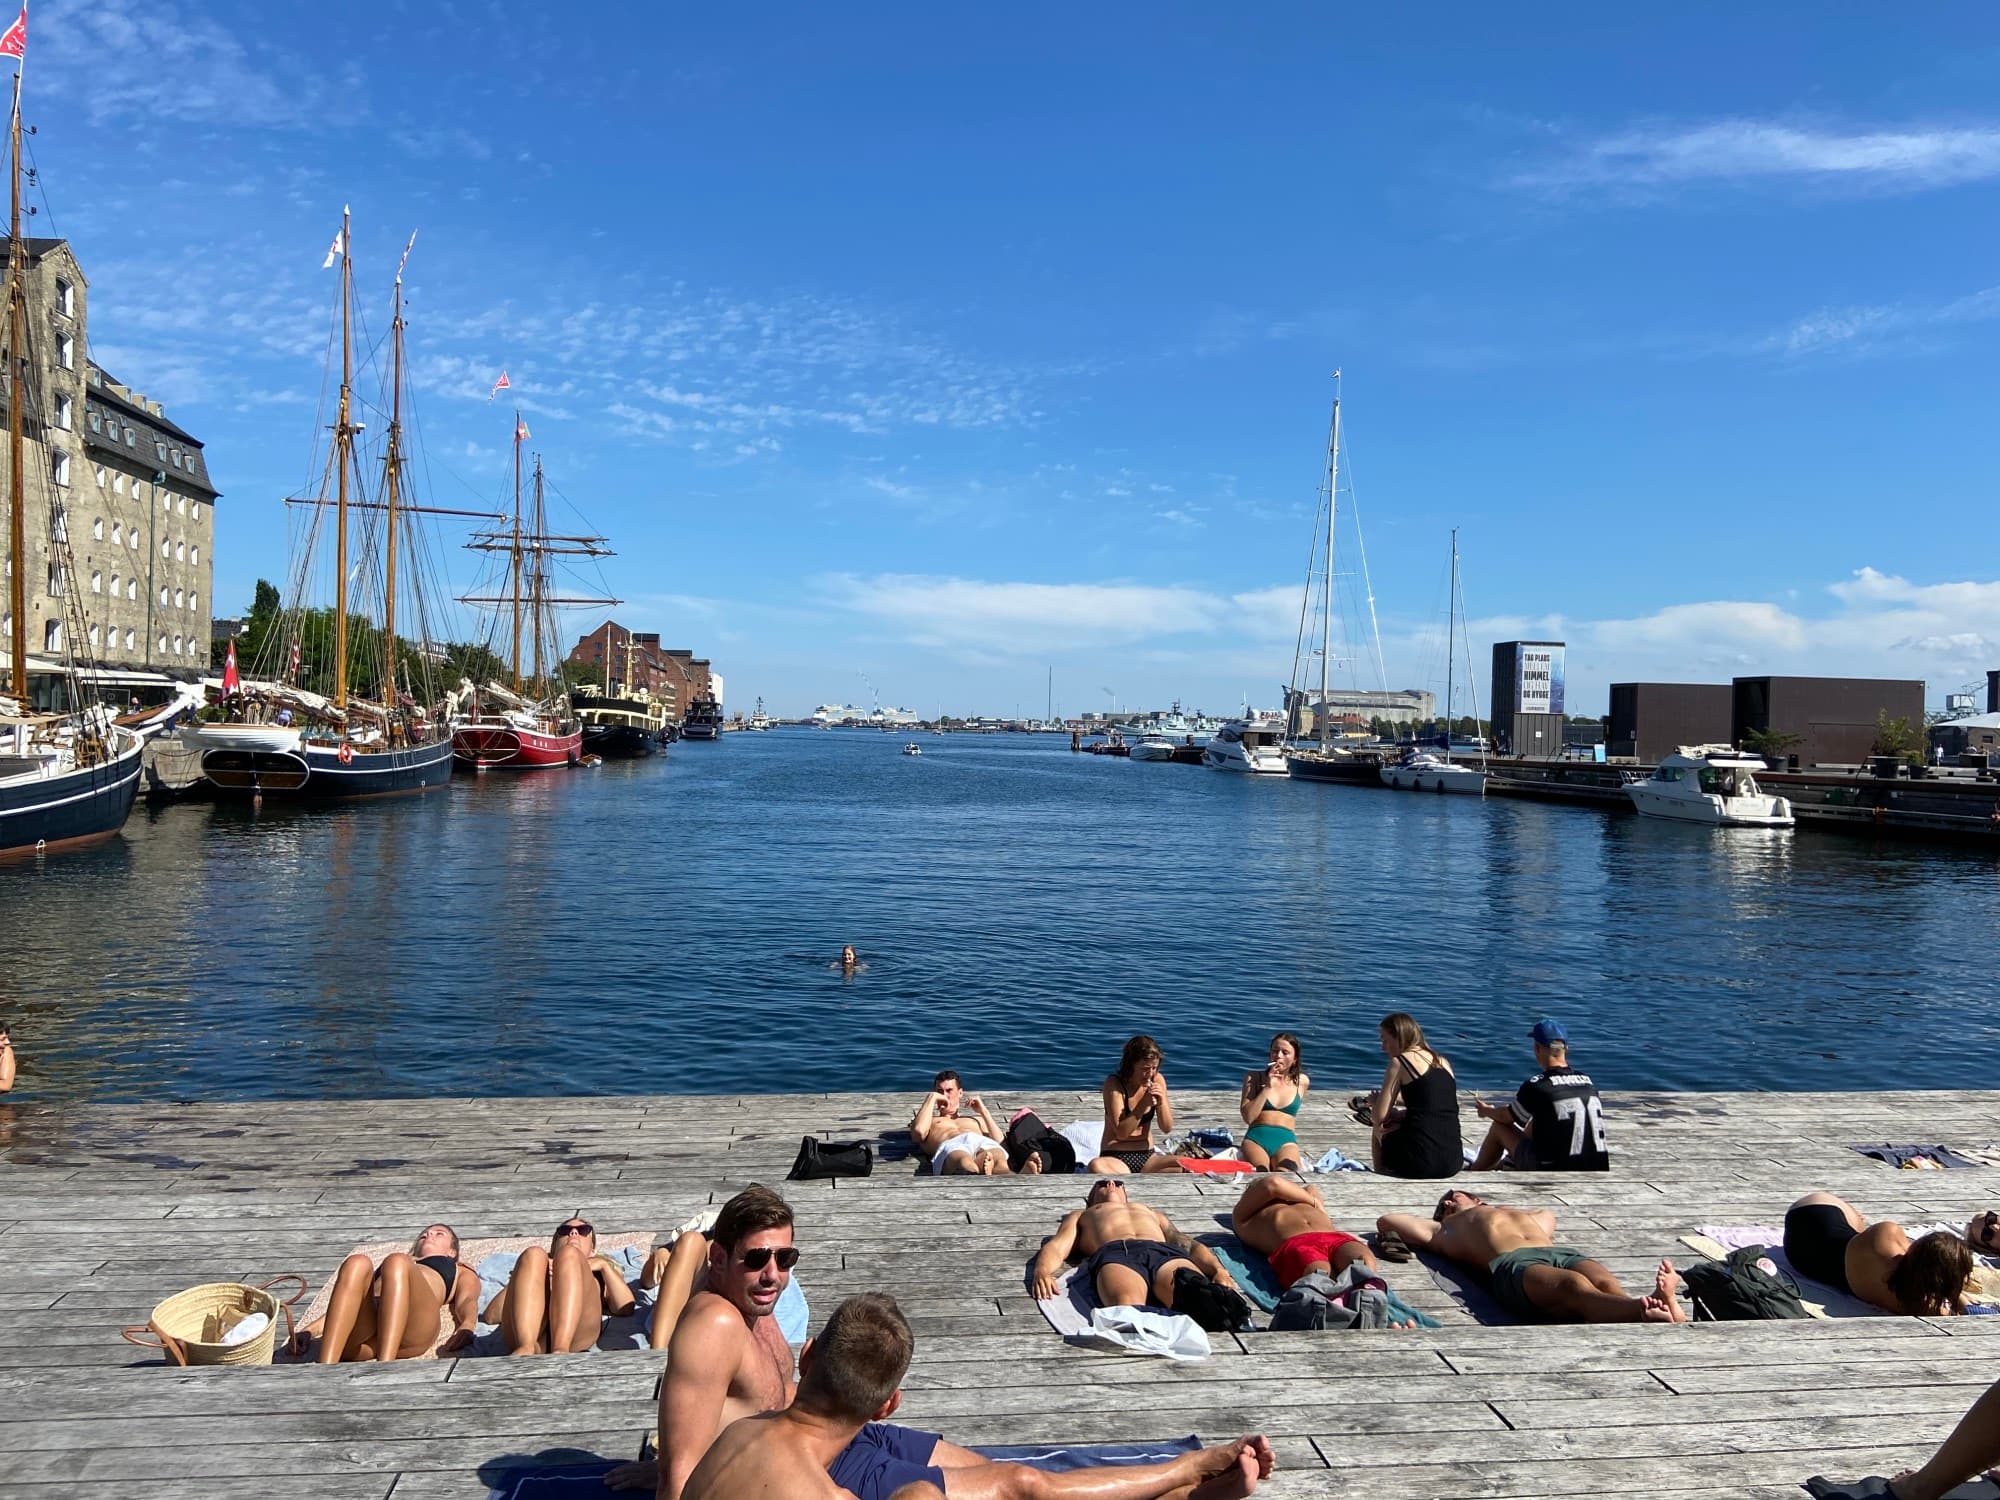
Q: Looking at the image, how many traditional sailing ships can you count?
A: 3